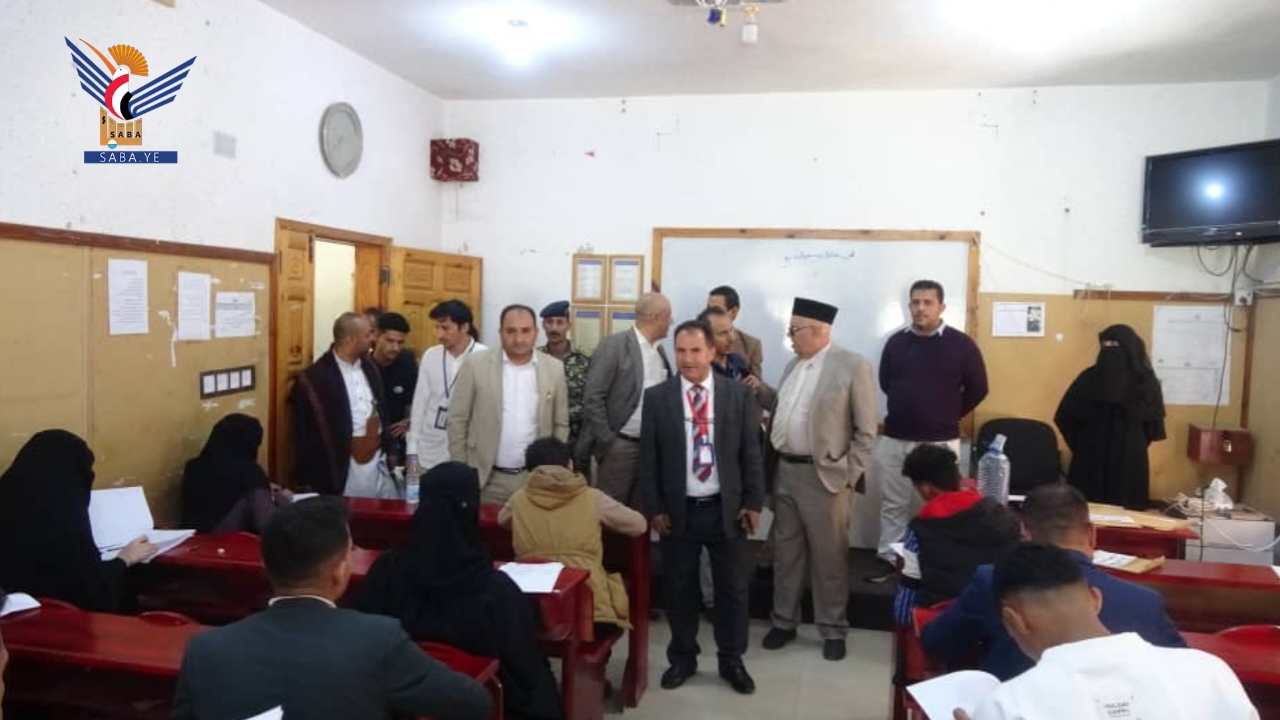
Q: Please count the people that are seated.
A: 8